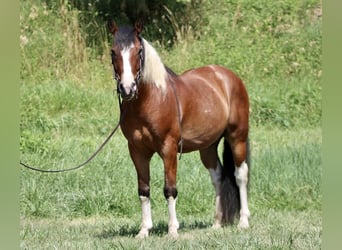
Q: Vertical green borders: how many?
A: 2